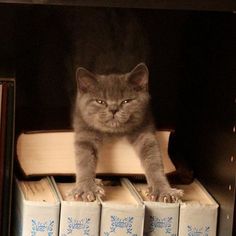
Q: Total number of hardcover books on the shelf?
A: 6